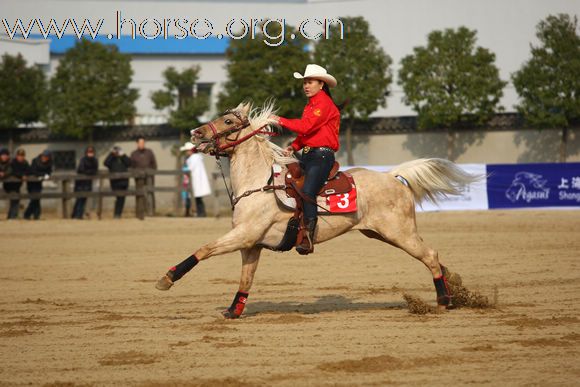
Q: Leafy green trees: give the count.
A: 7